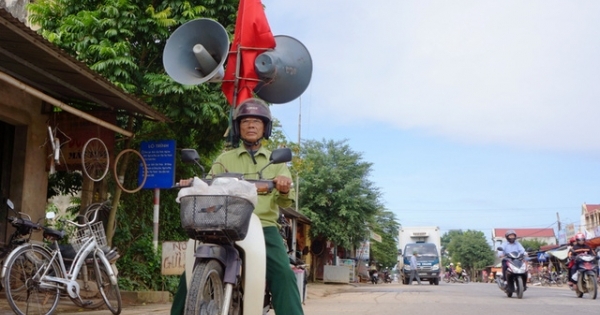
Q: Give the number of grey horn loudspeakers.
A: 2